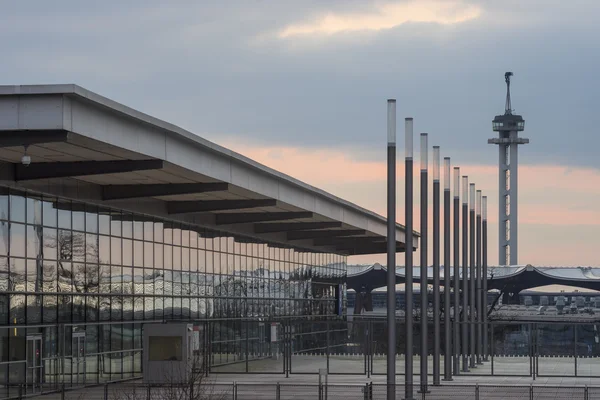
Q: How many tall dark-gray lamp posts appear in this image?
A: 10